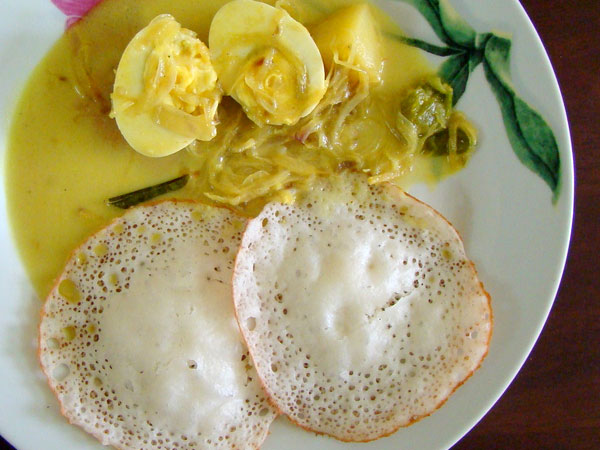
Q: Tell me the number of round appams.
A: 2